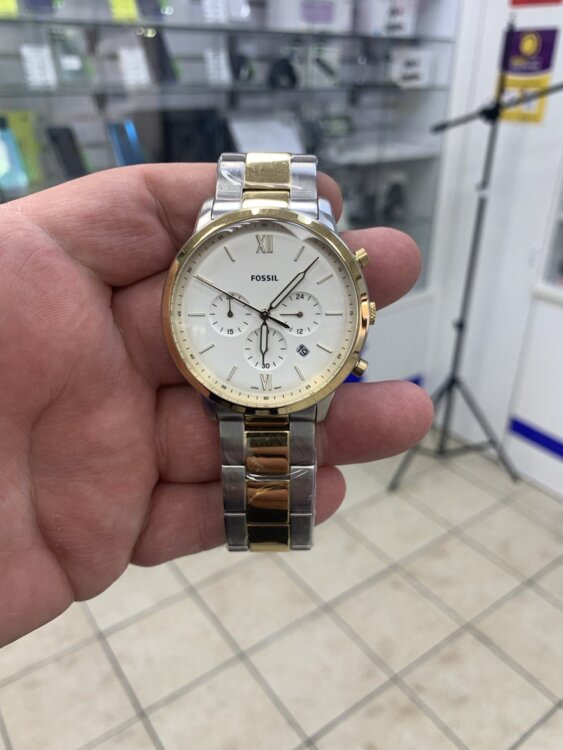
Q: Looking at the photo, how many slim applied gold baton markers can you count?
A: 10